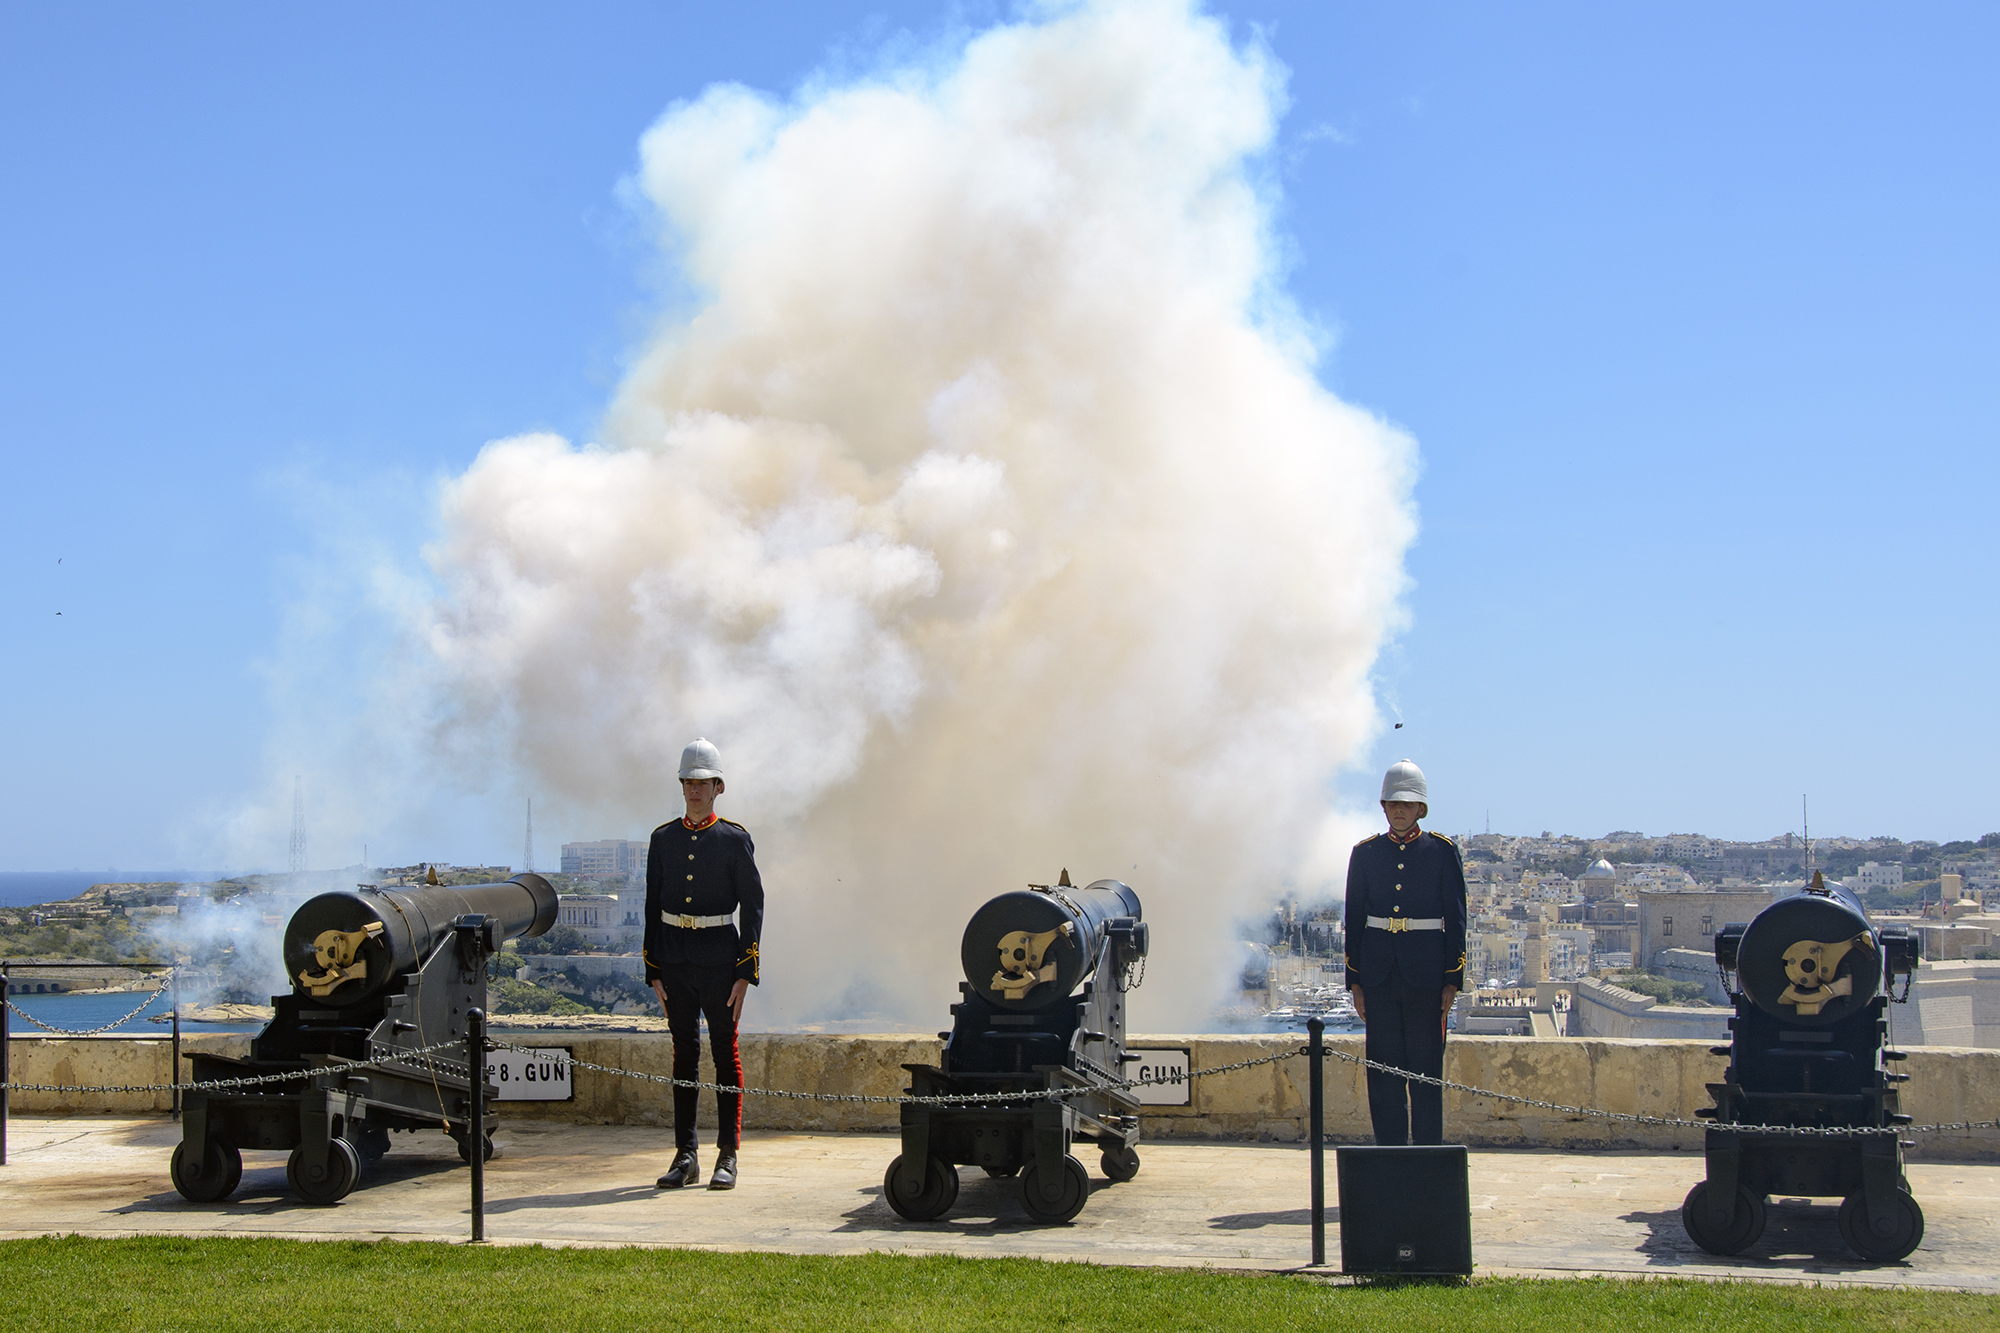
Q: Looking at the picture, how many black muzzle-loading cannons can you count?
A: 3